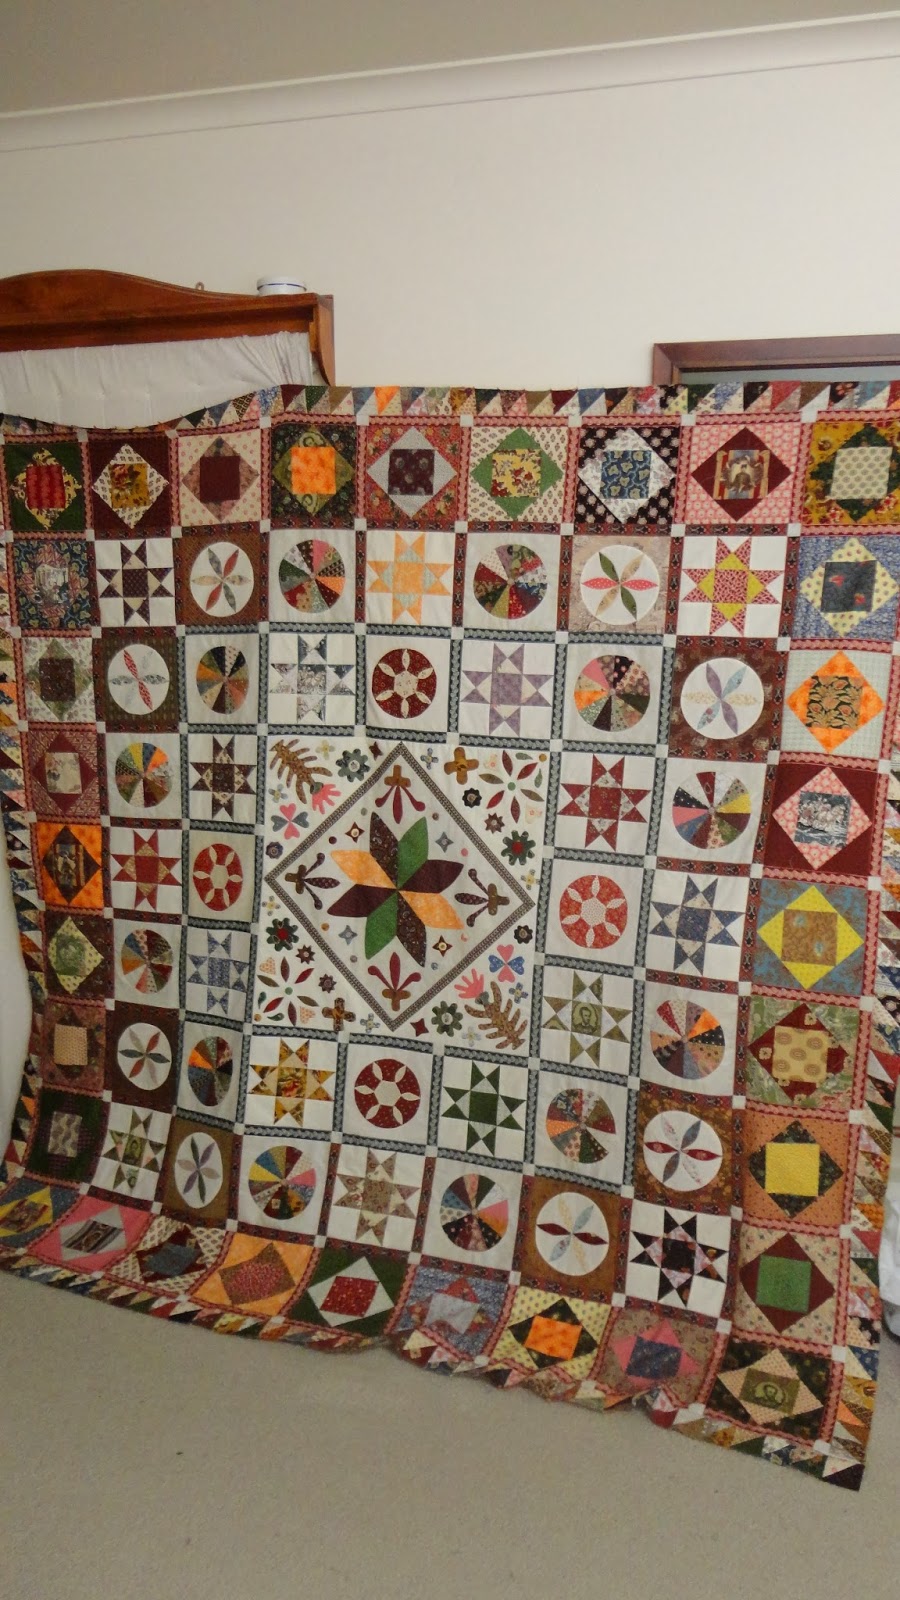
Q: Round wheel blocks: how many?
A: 12